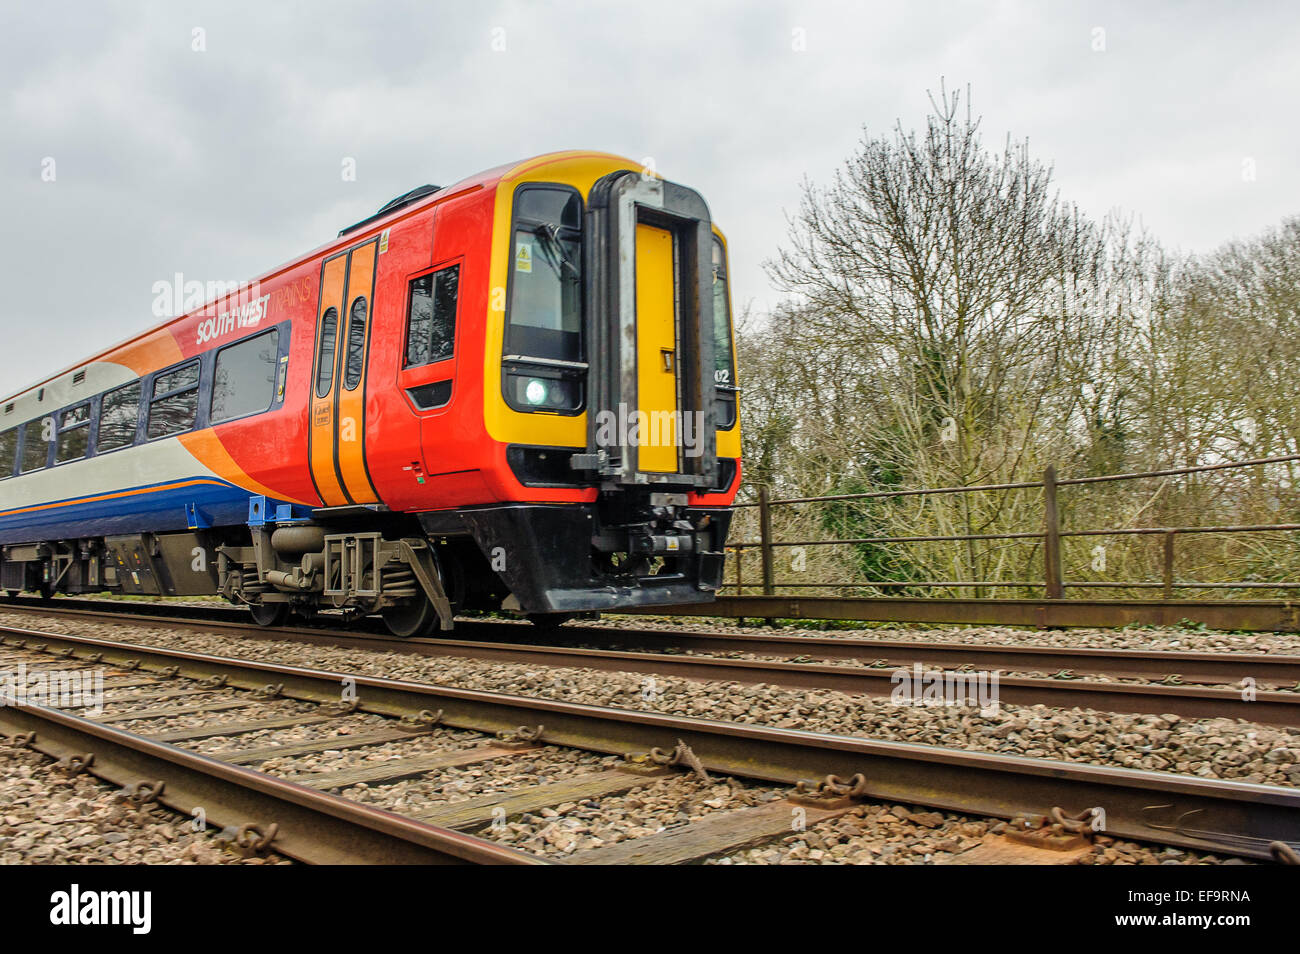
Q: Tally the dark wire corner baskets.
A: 0